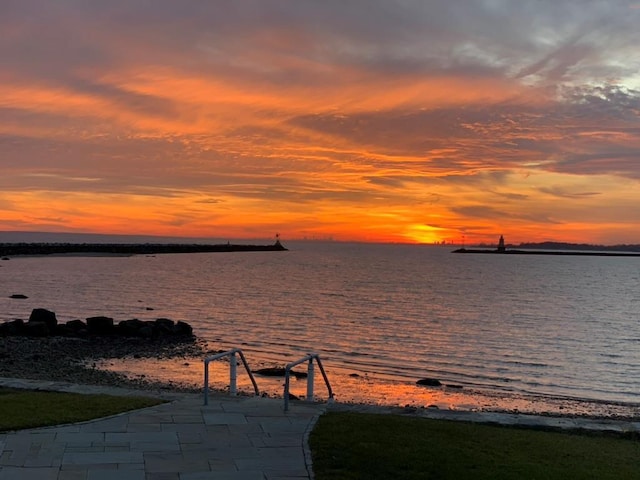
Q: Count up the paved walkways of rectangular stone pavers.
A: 1